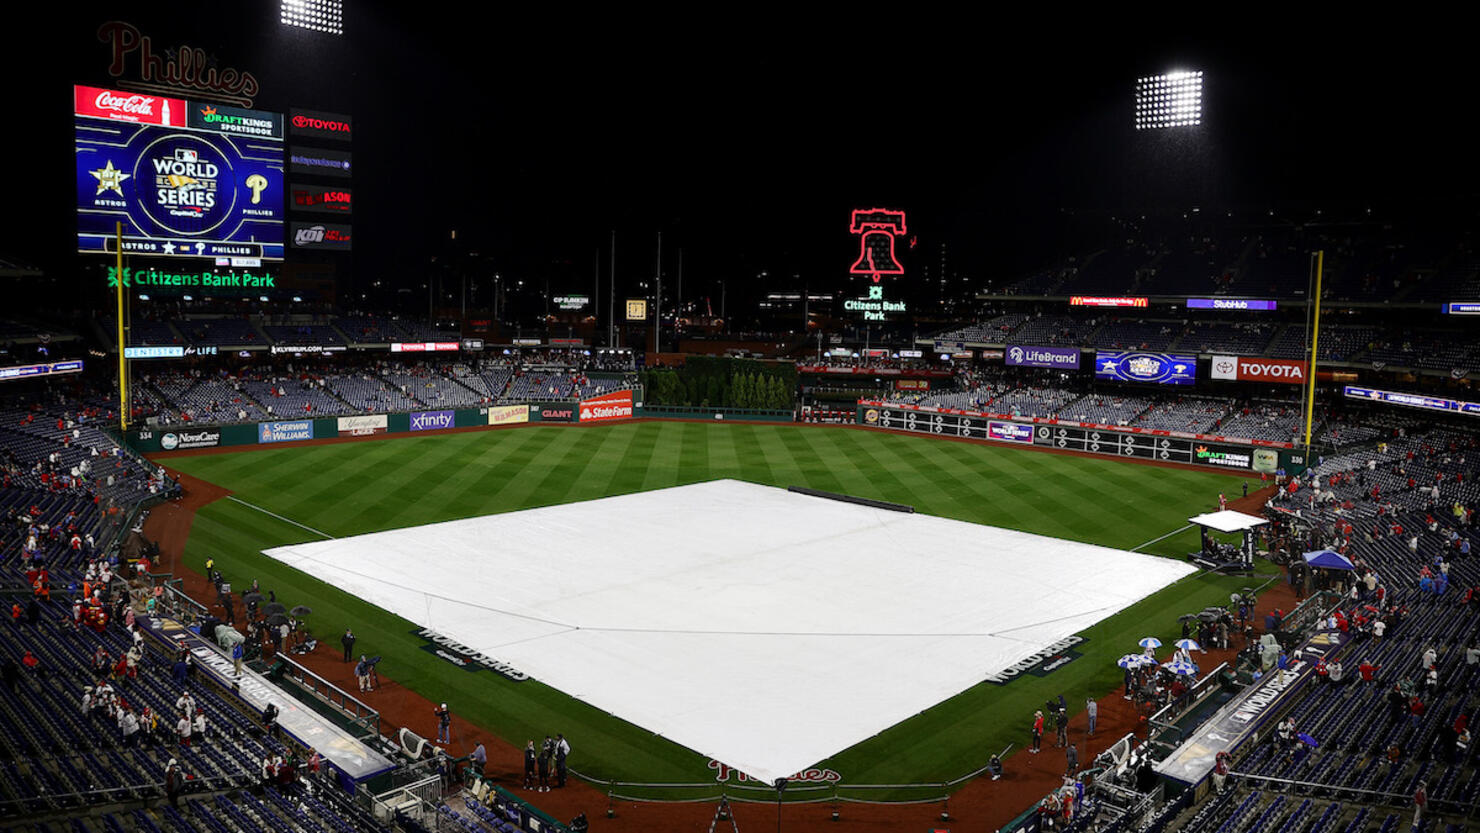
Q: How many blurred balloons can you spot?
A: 0